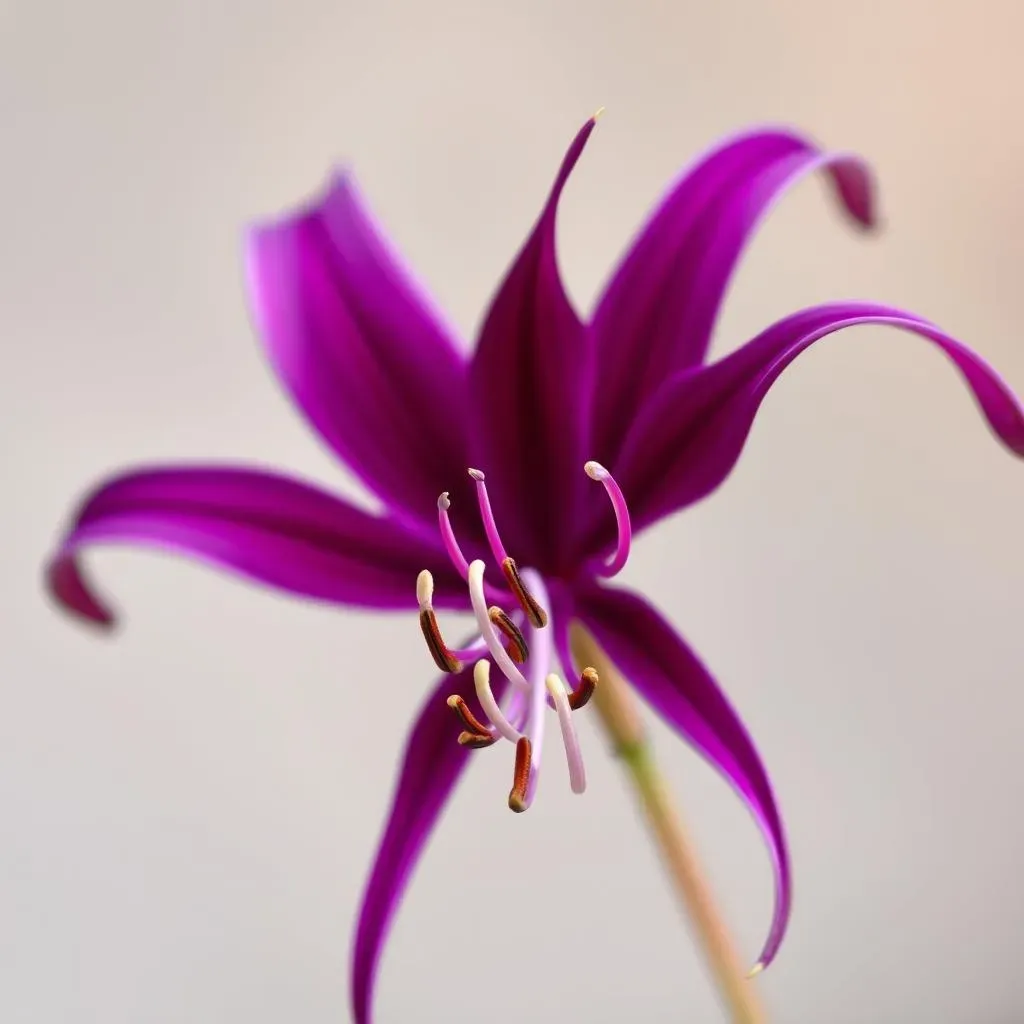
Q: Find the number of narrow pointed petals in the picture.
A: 7